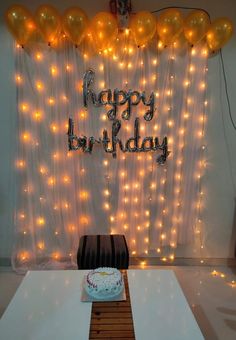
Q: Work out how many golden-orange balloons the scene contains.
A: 8